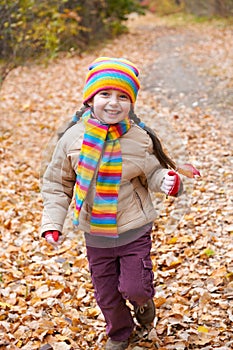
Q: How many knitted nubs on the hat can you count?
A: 2